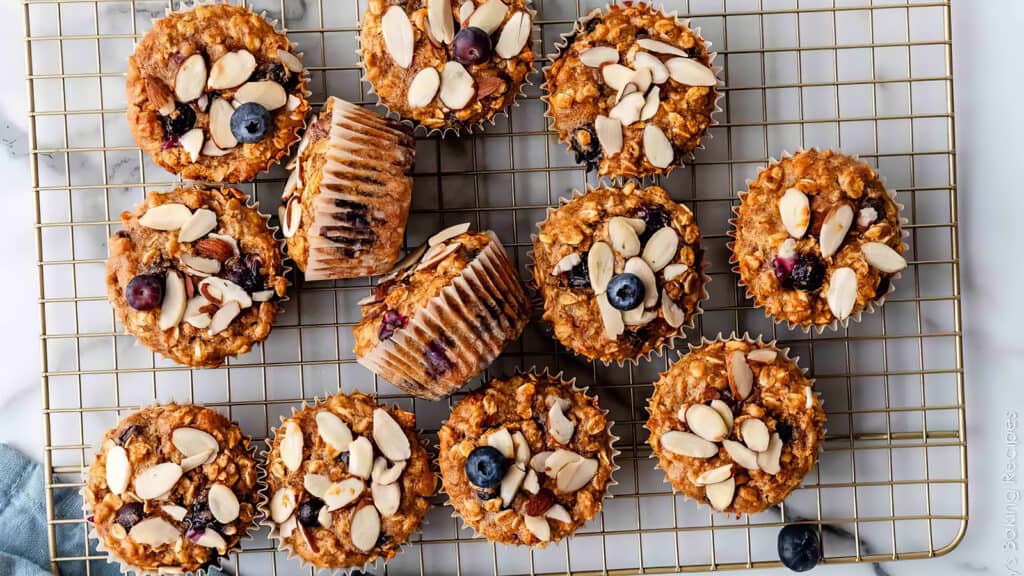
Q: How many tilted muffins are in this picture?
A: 2